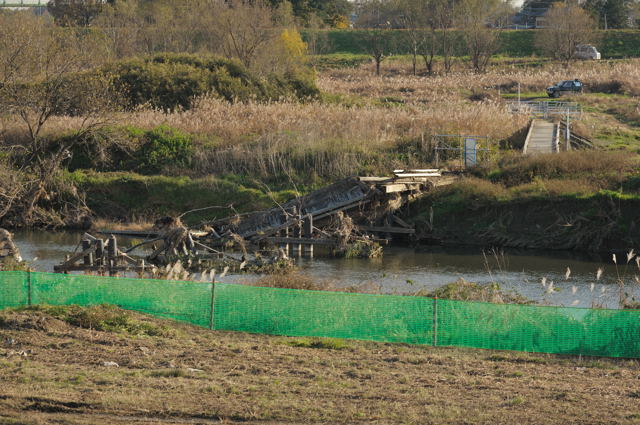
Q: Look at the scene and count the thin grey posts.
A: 3